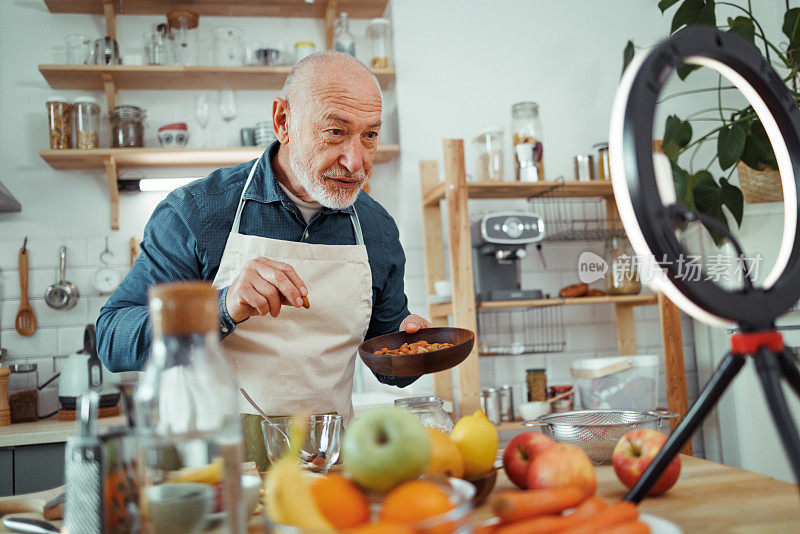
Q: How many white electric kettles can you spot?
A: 1